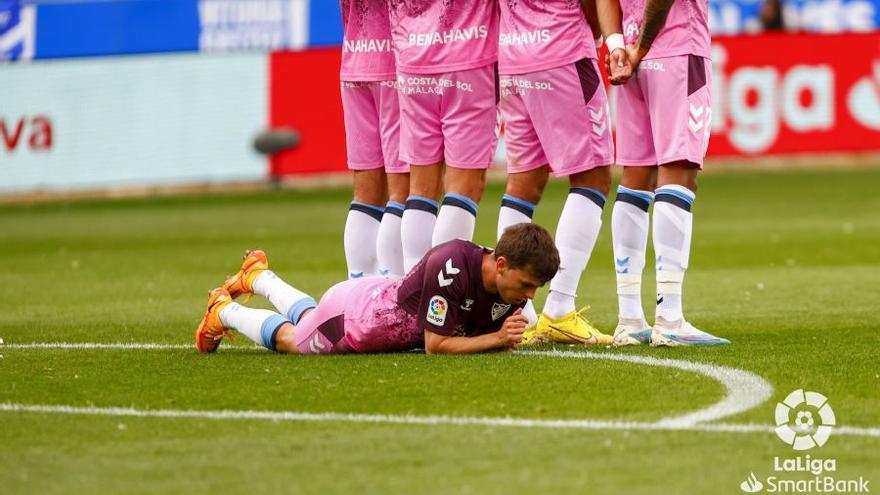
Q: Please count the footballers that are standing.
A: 4